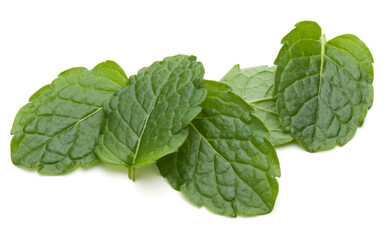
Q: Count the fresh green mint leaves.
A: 5